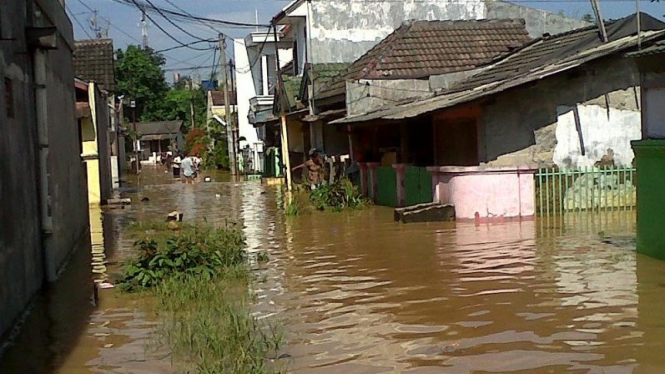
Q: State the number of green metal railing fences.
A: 1